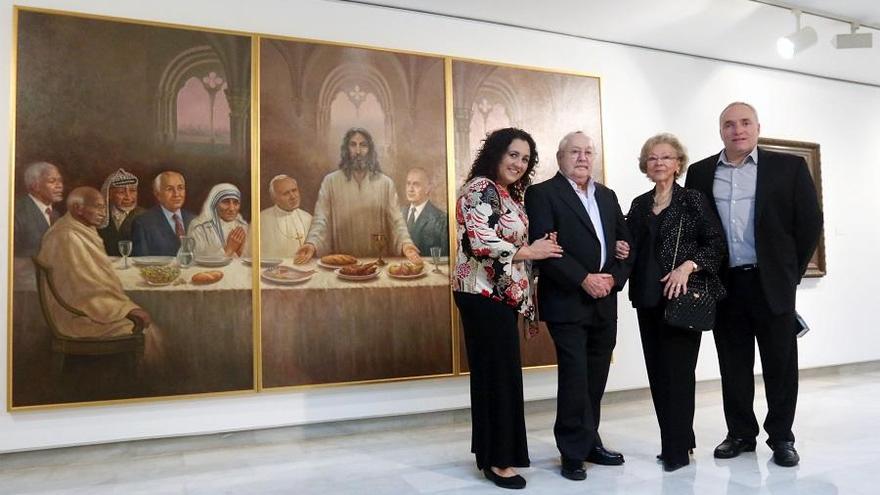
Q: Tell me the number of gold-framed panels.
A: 3